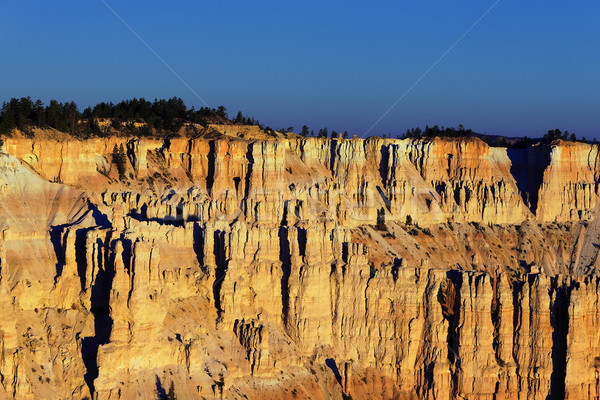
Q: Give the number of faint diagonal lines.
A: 2